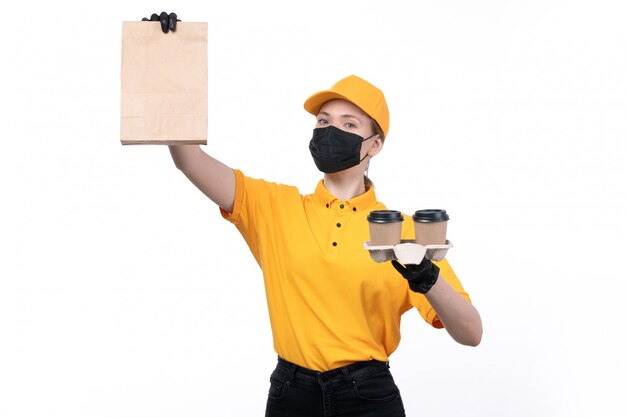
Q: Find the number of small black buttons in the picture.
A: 5